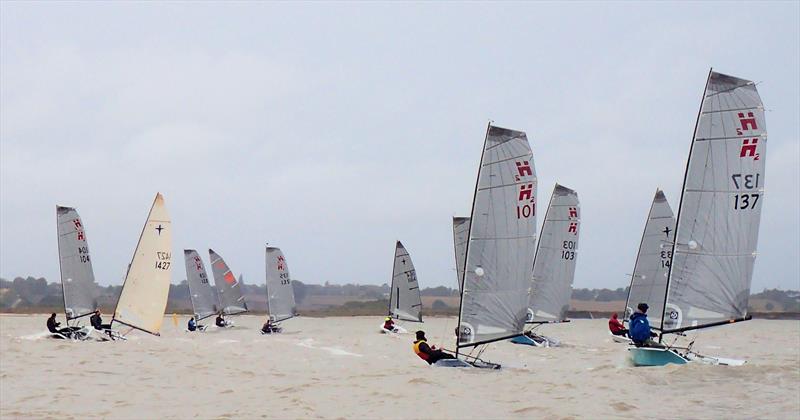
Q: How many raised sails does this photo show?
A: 11